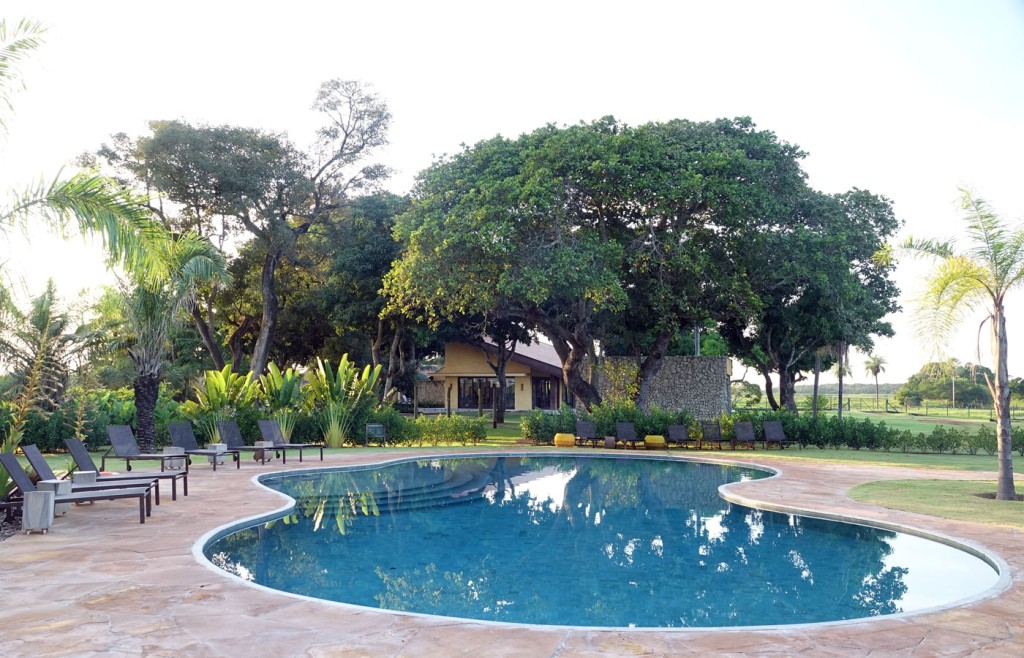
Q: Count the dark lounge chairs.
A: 13